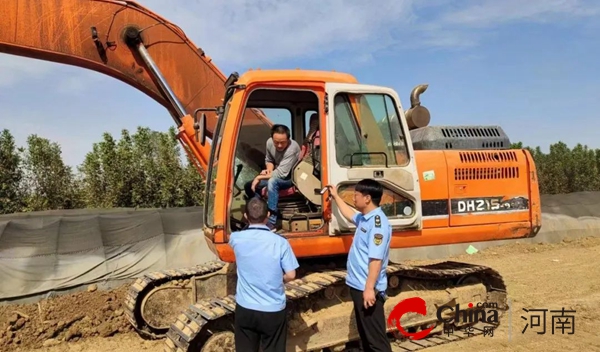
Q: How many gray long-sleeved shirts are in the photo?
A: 1